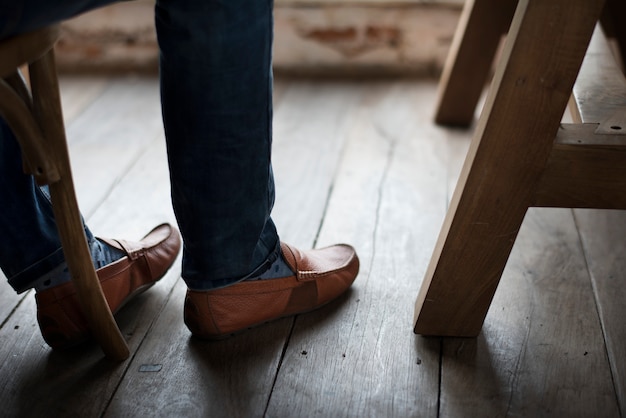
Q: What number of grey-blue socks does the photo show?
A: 2